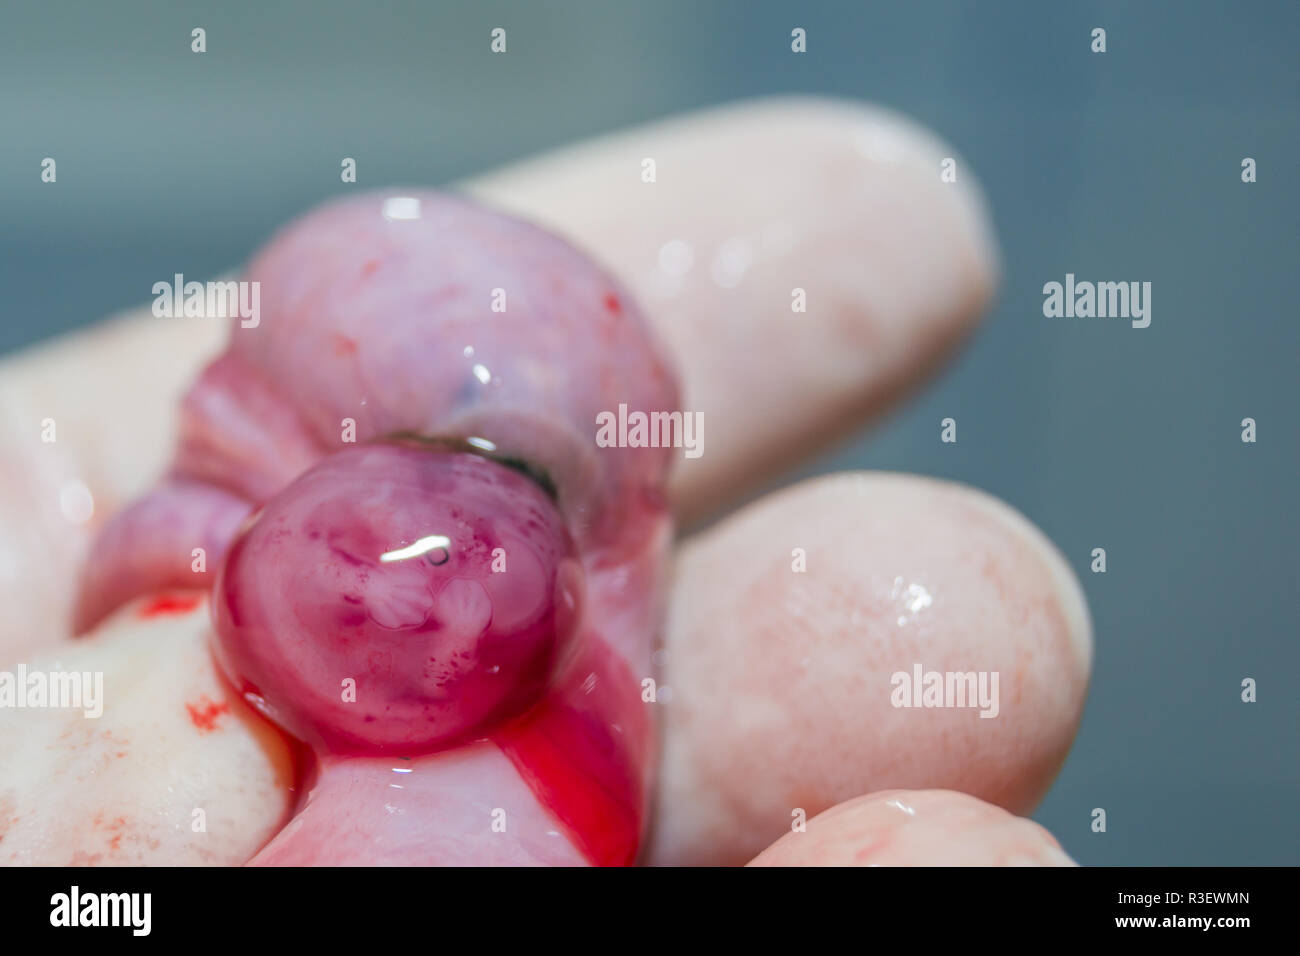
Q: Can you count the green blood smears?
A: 0